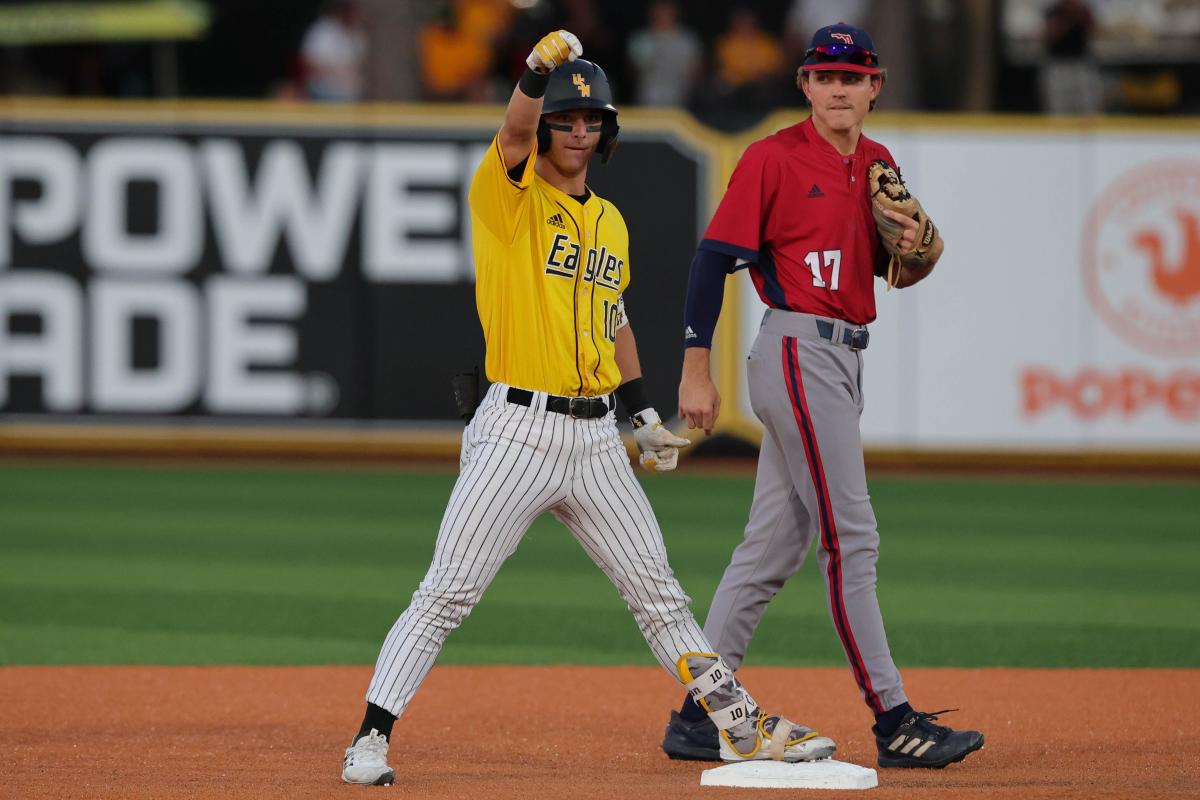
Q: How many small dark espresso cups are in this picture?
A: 0